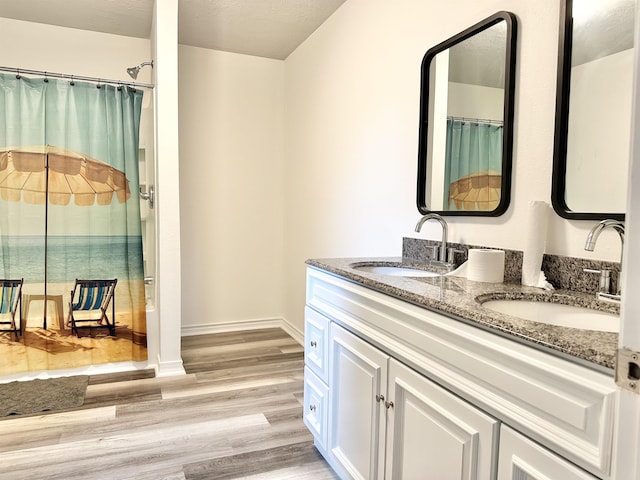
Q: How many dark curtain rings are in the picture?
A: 6